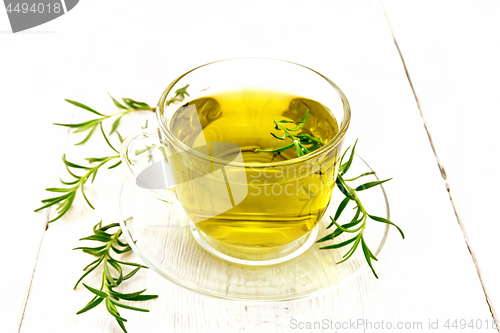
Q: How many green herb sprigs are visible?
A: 5